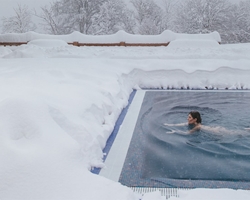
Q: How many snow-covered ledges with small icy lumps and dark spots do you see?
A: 1